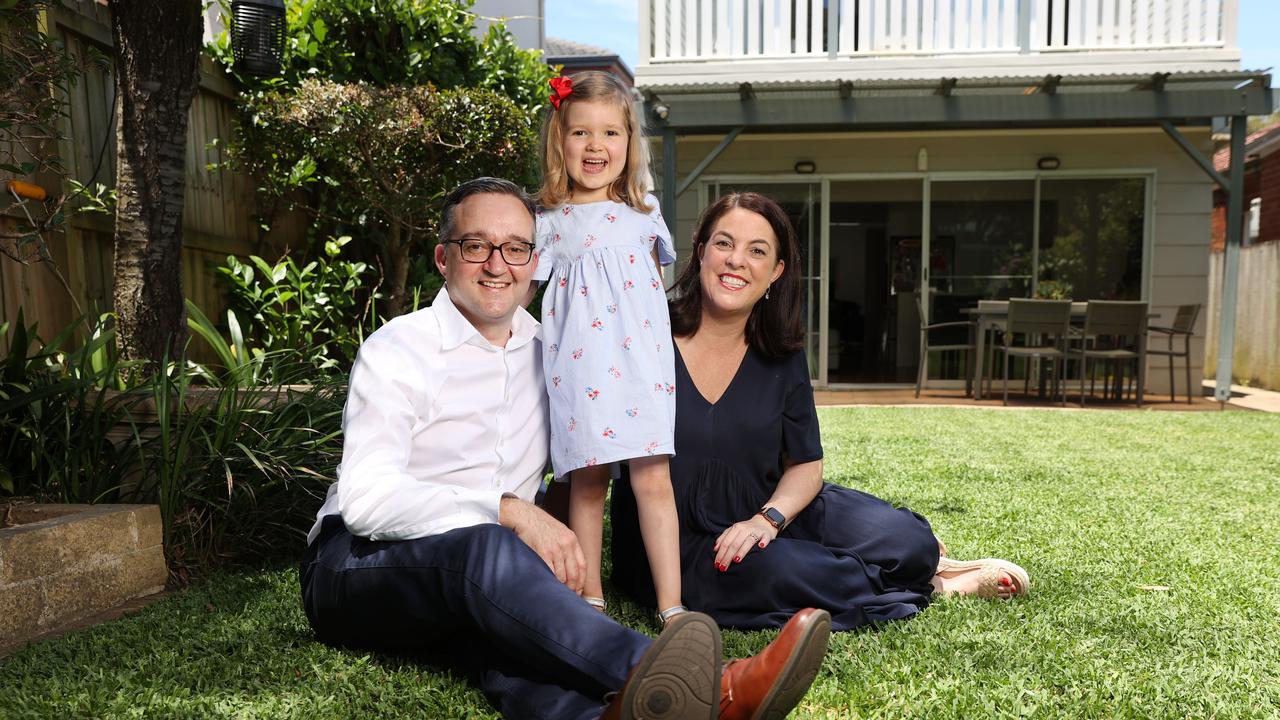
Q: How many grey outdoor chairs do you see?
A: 4